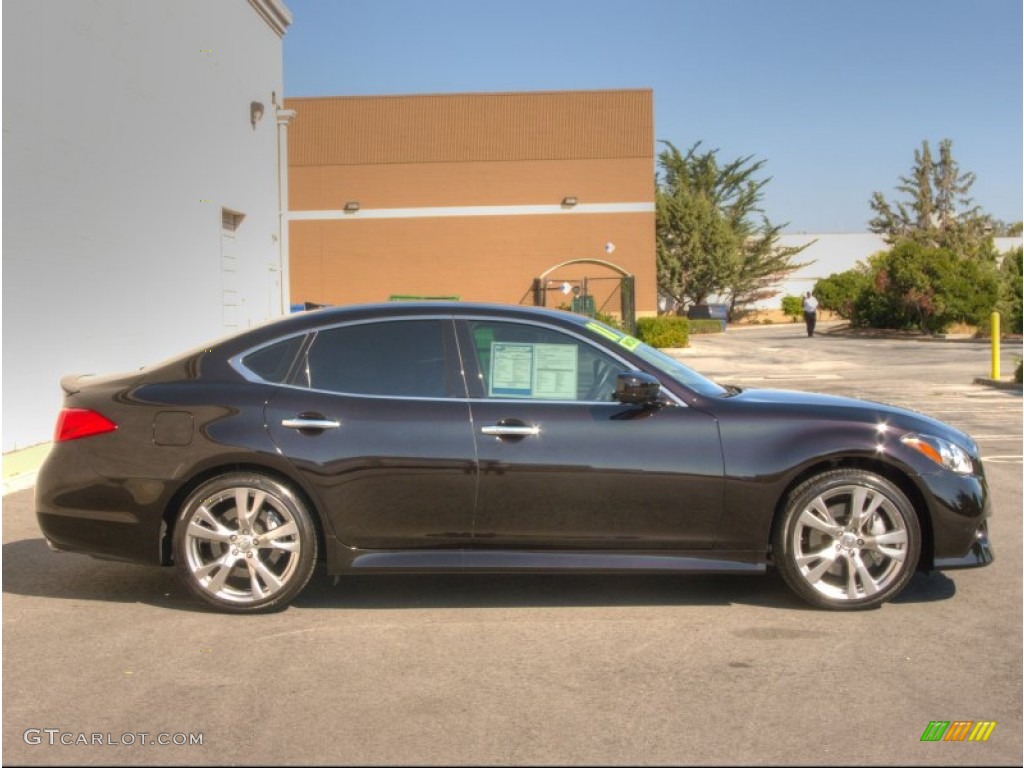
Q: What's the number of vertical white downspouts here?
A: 1